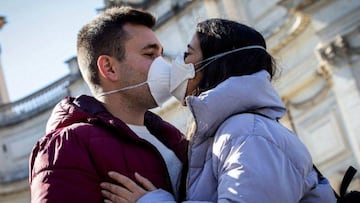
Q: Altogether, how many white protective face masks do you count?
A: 2